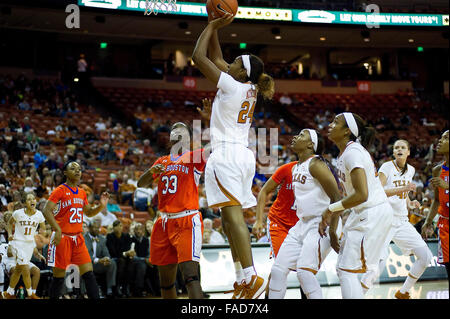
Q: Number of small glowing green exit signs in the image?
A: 3